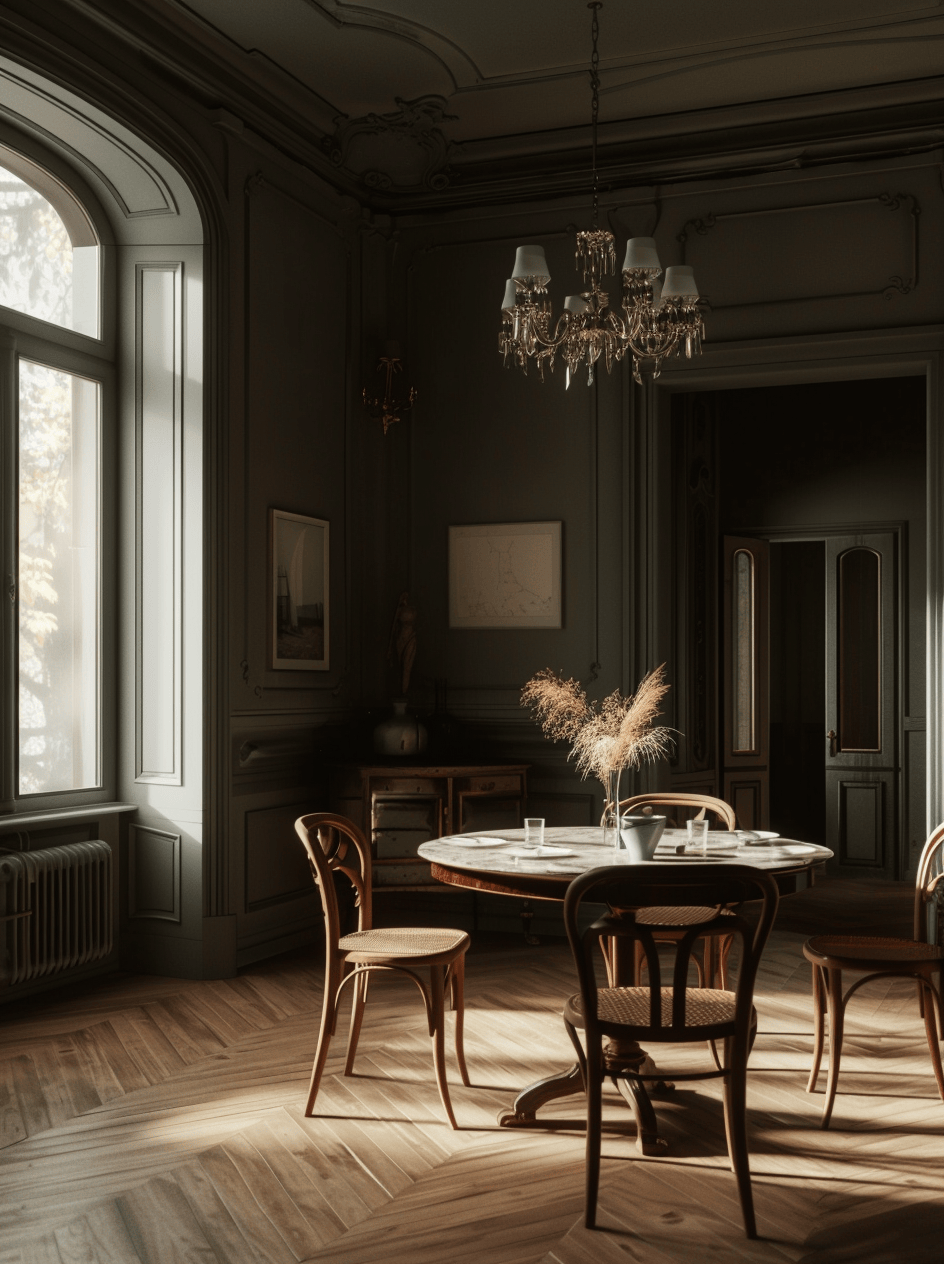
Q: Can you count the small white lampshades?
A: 6